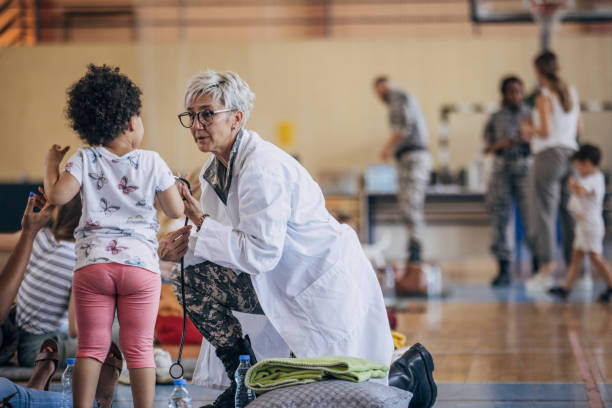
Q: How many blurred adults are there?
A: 3